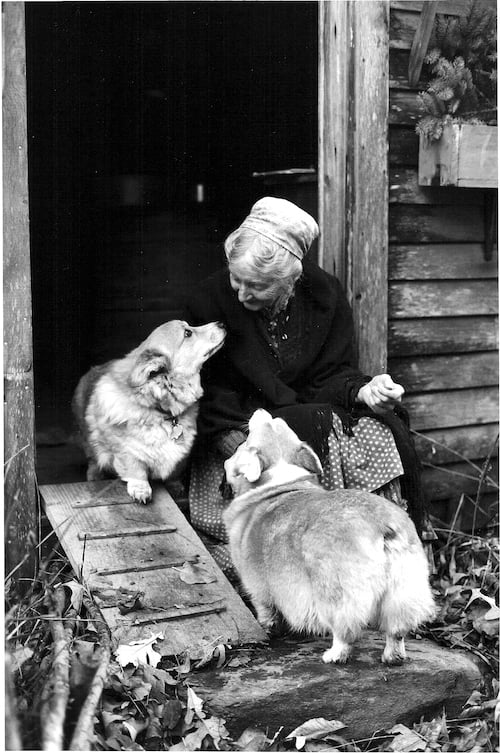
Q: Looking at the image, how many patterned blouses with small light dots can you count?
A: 1